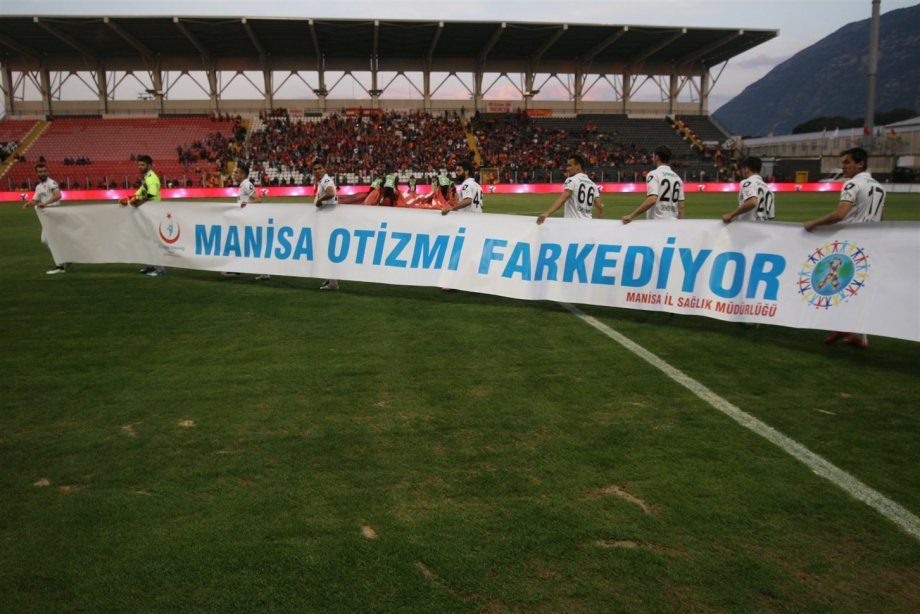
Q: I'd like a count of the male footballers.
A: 9